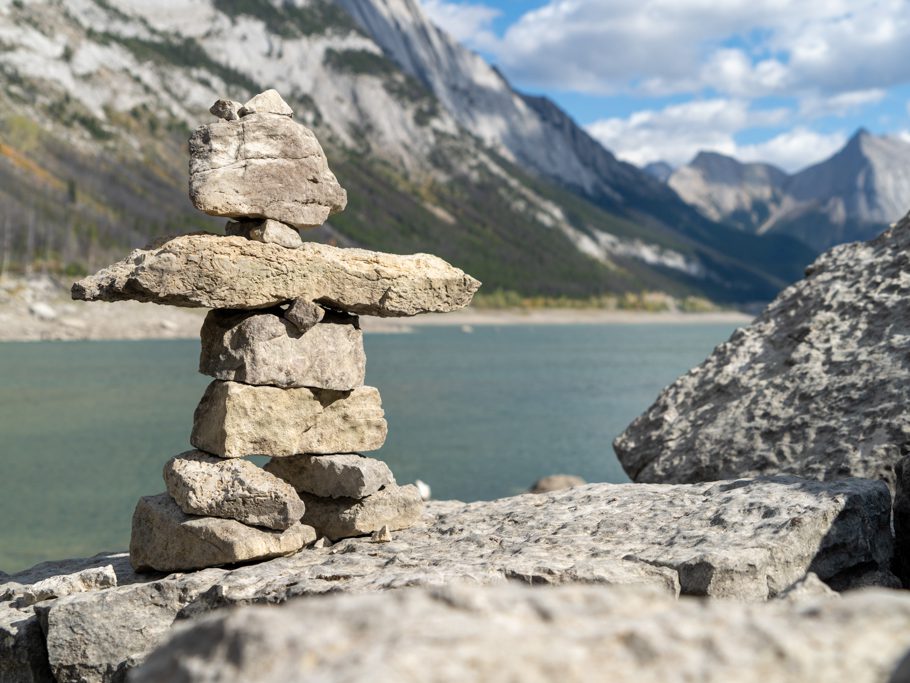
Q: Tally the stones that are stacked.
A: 12